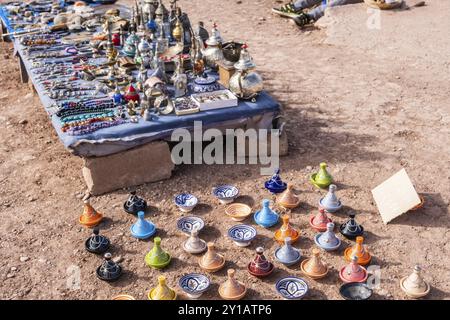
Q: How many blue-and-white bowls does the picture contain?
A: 6